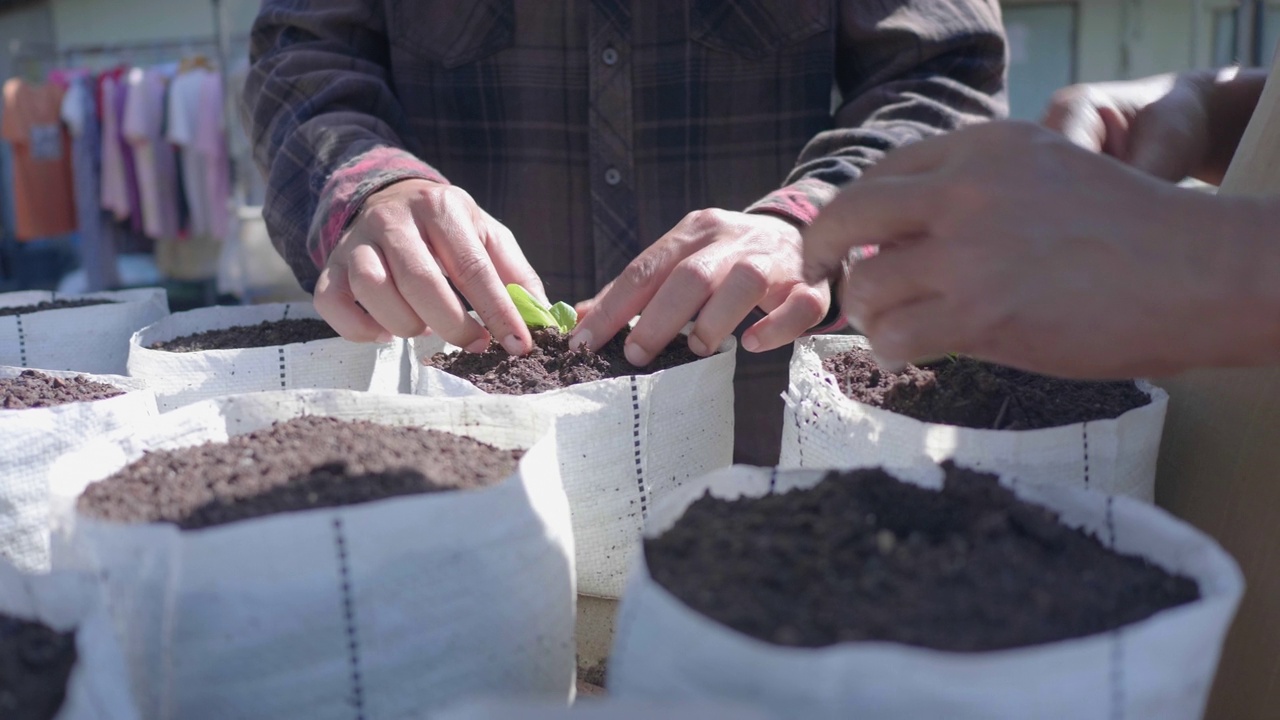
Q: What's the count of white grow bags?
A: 8